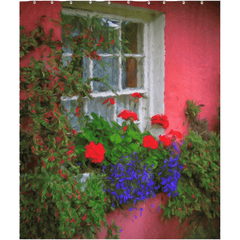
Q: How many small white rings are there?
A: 10